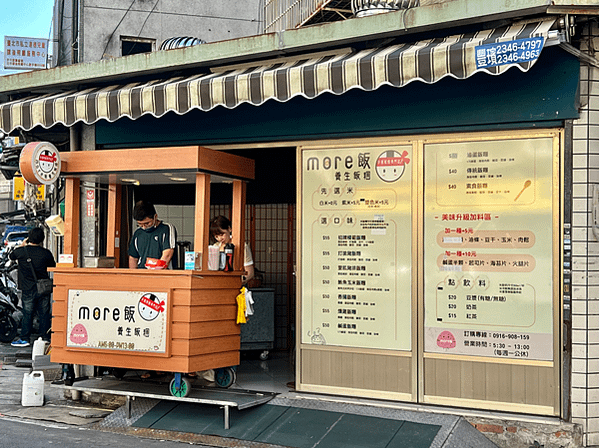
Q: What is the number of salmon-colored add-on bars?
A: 2